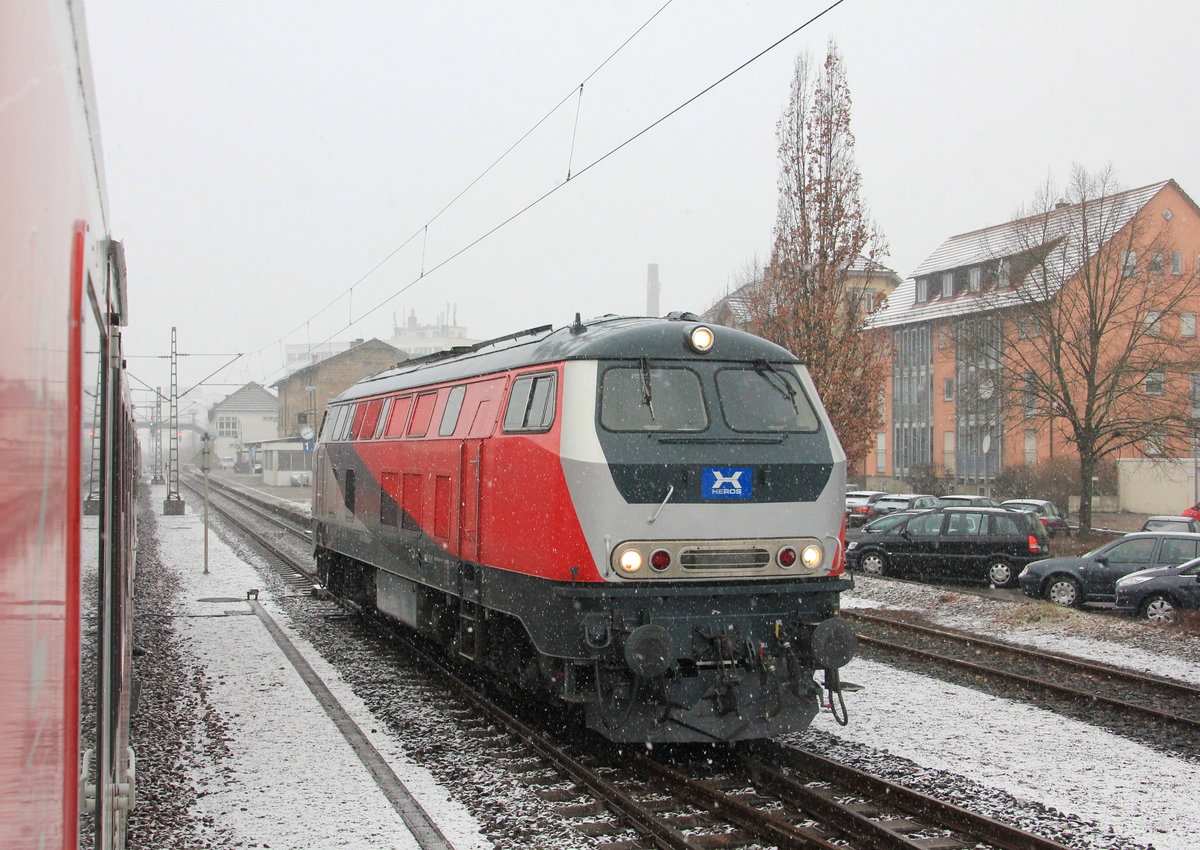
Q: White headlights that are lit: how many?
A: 3